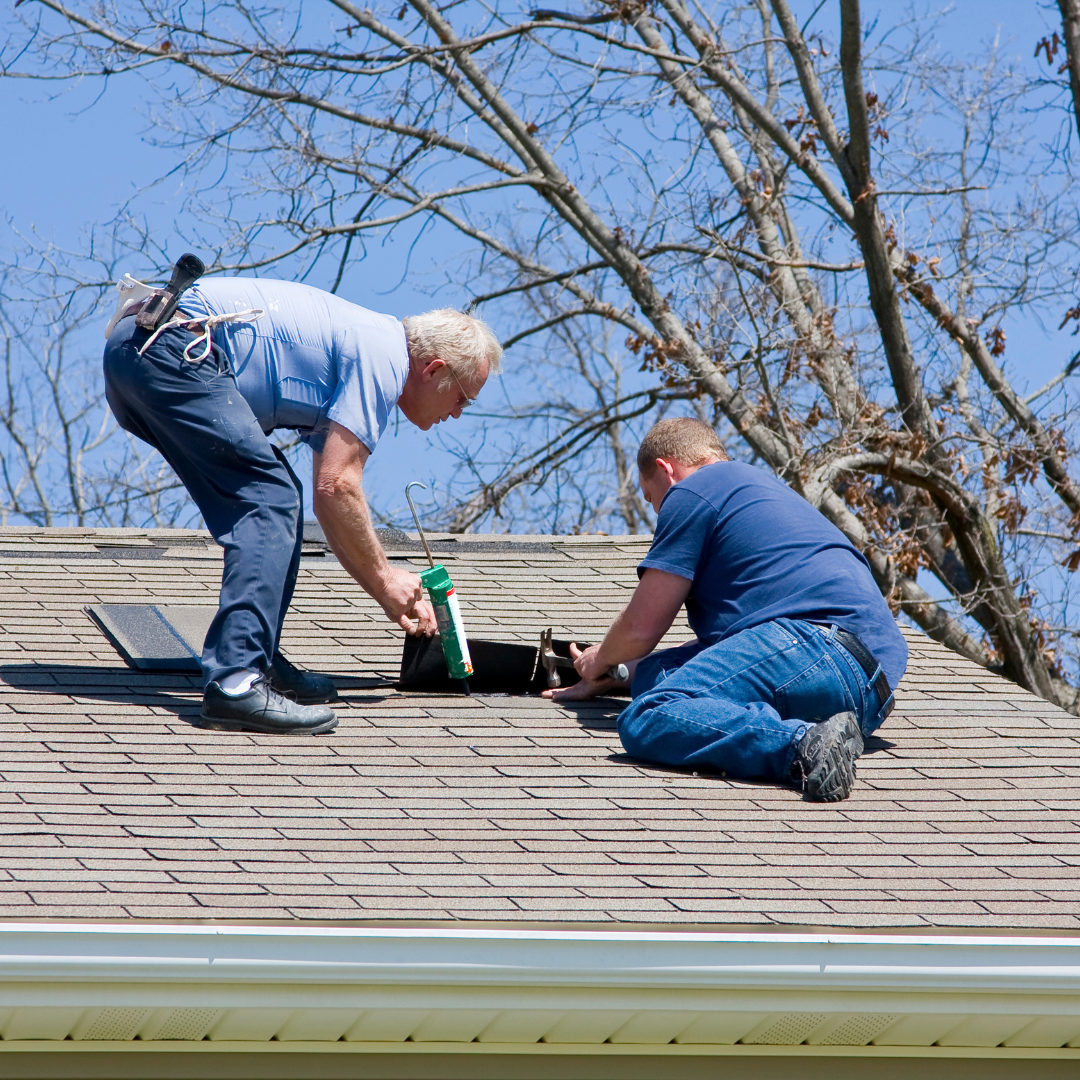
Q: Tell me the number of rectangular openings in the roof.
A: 1